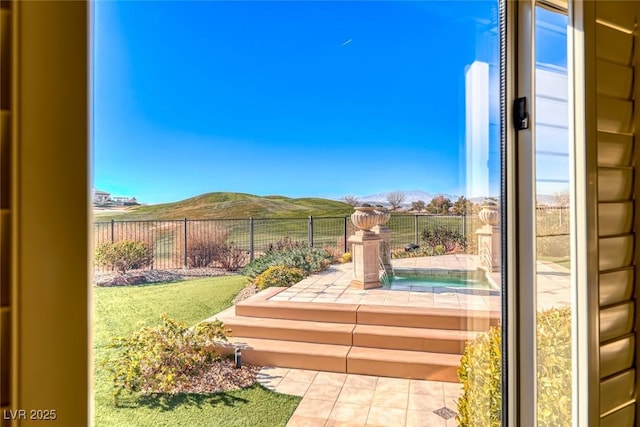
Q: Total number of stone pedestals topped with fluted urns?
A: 3